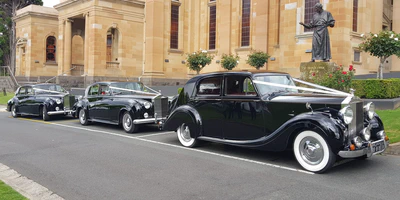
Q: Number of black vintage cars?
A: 3